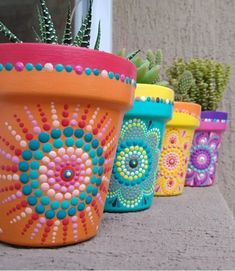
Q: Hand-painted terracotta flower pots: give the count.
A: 4